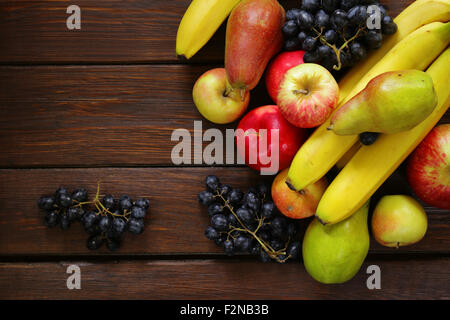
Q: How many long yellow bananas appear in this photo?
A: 4